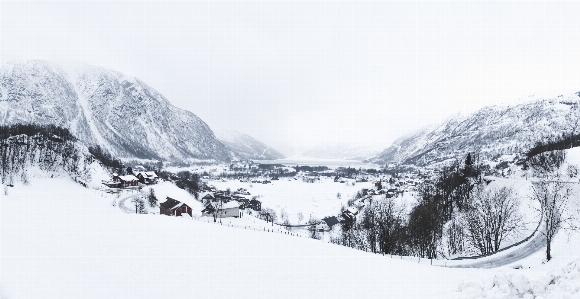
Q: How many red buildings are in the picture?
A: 3